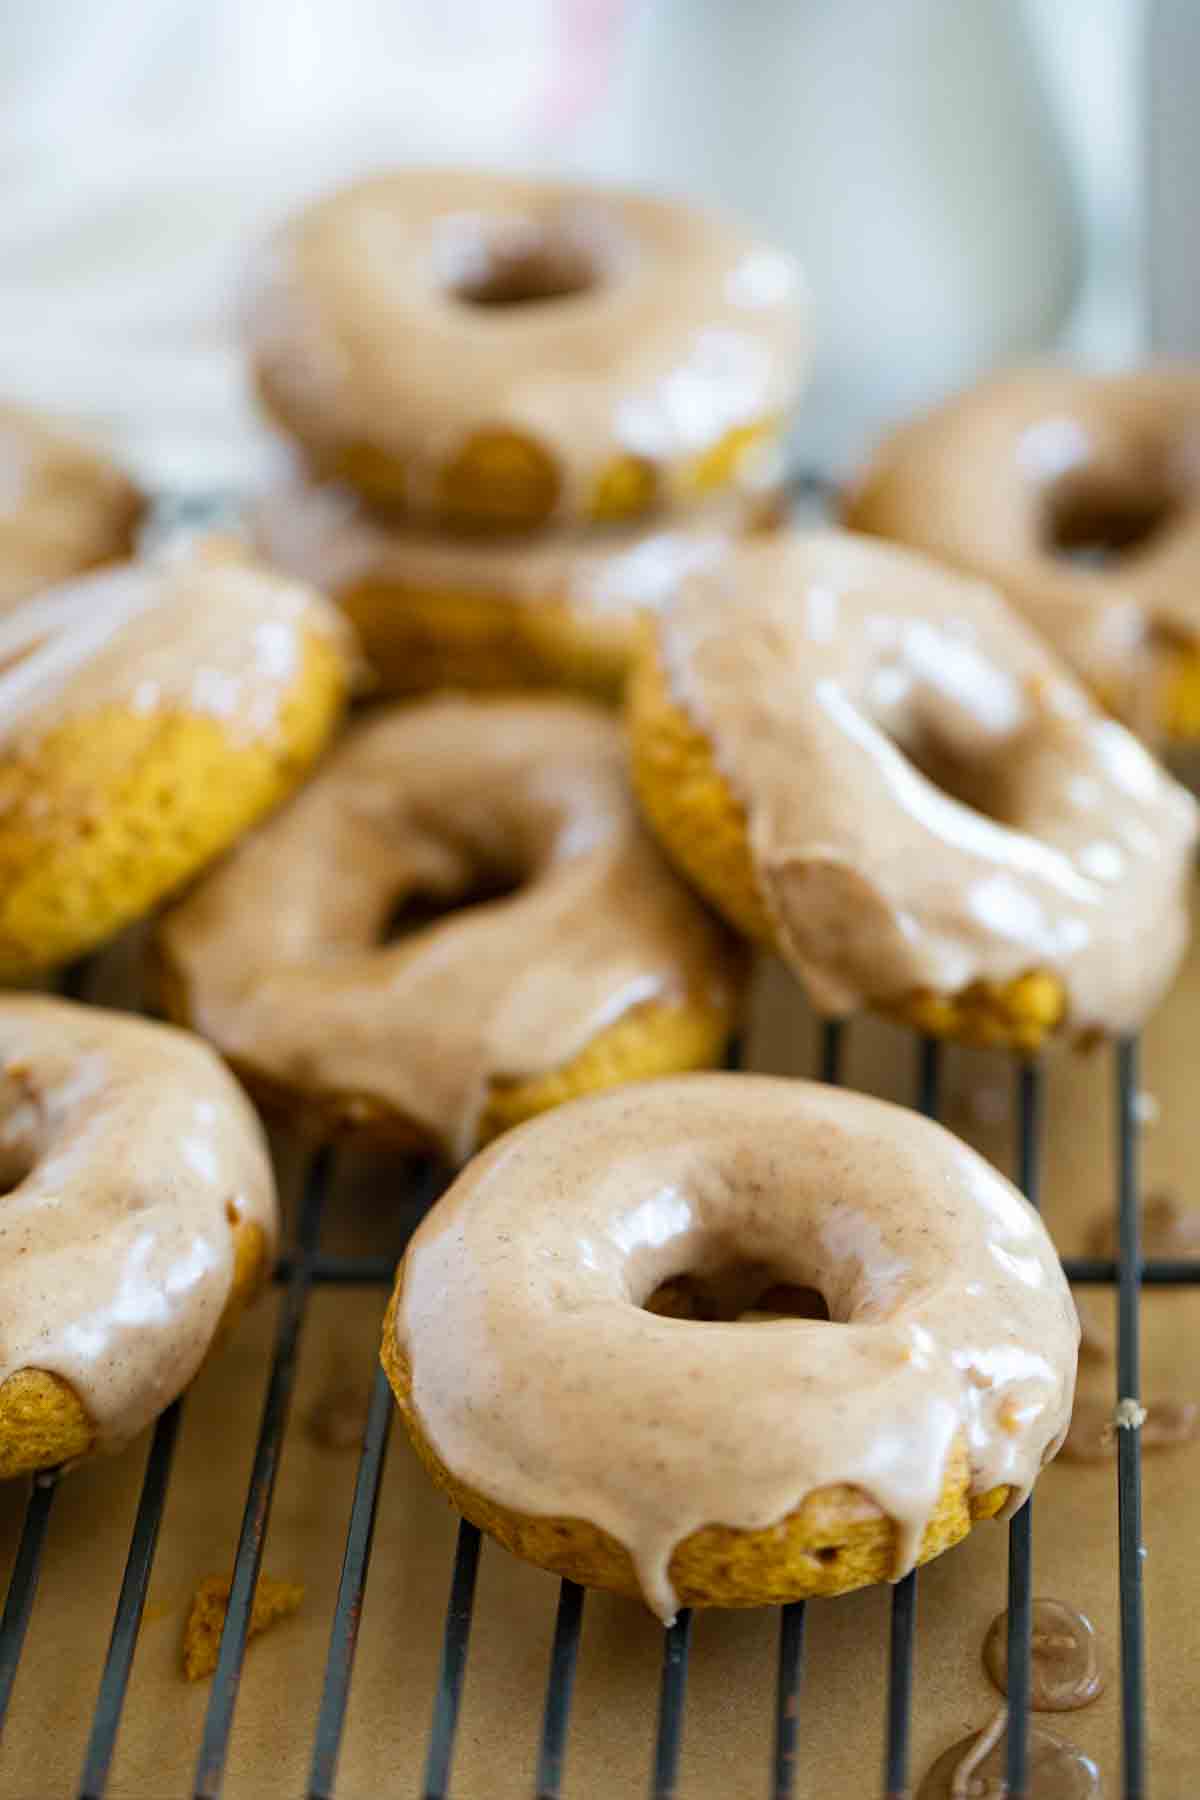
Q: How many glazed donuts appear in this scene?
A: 9